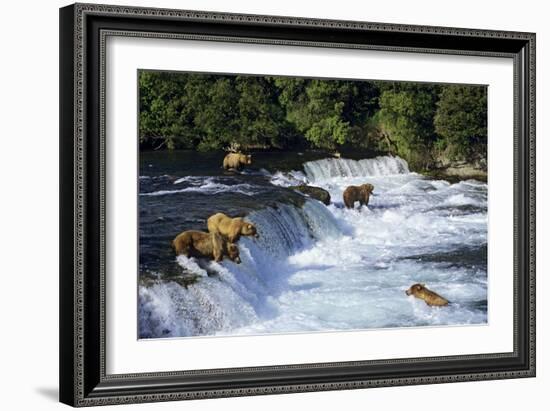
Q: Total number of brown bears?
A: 5